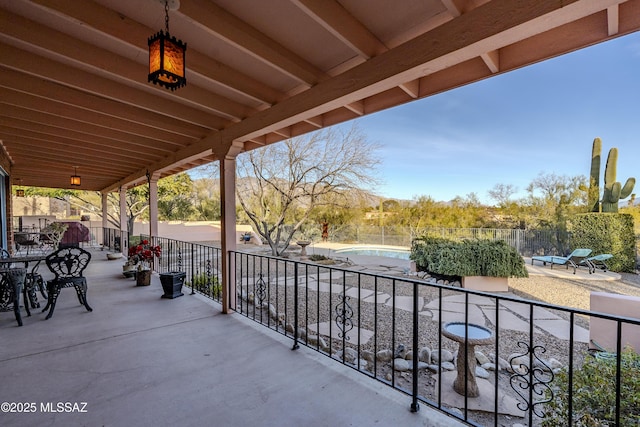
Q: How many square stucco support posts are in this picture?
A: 4